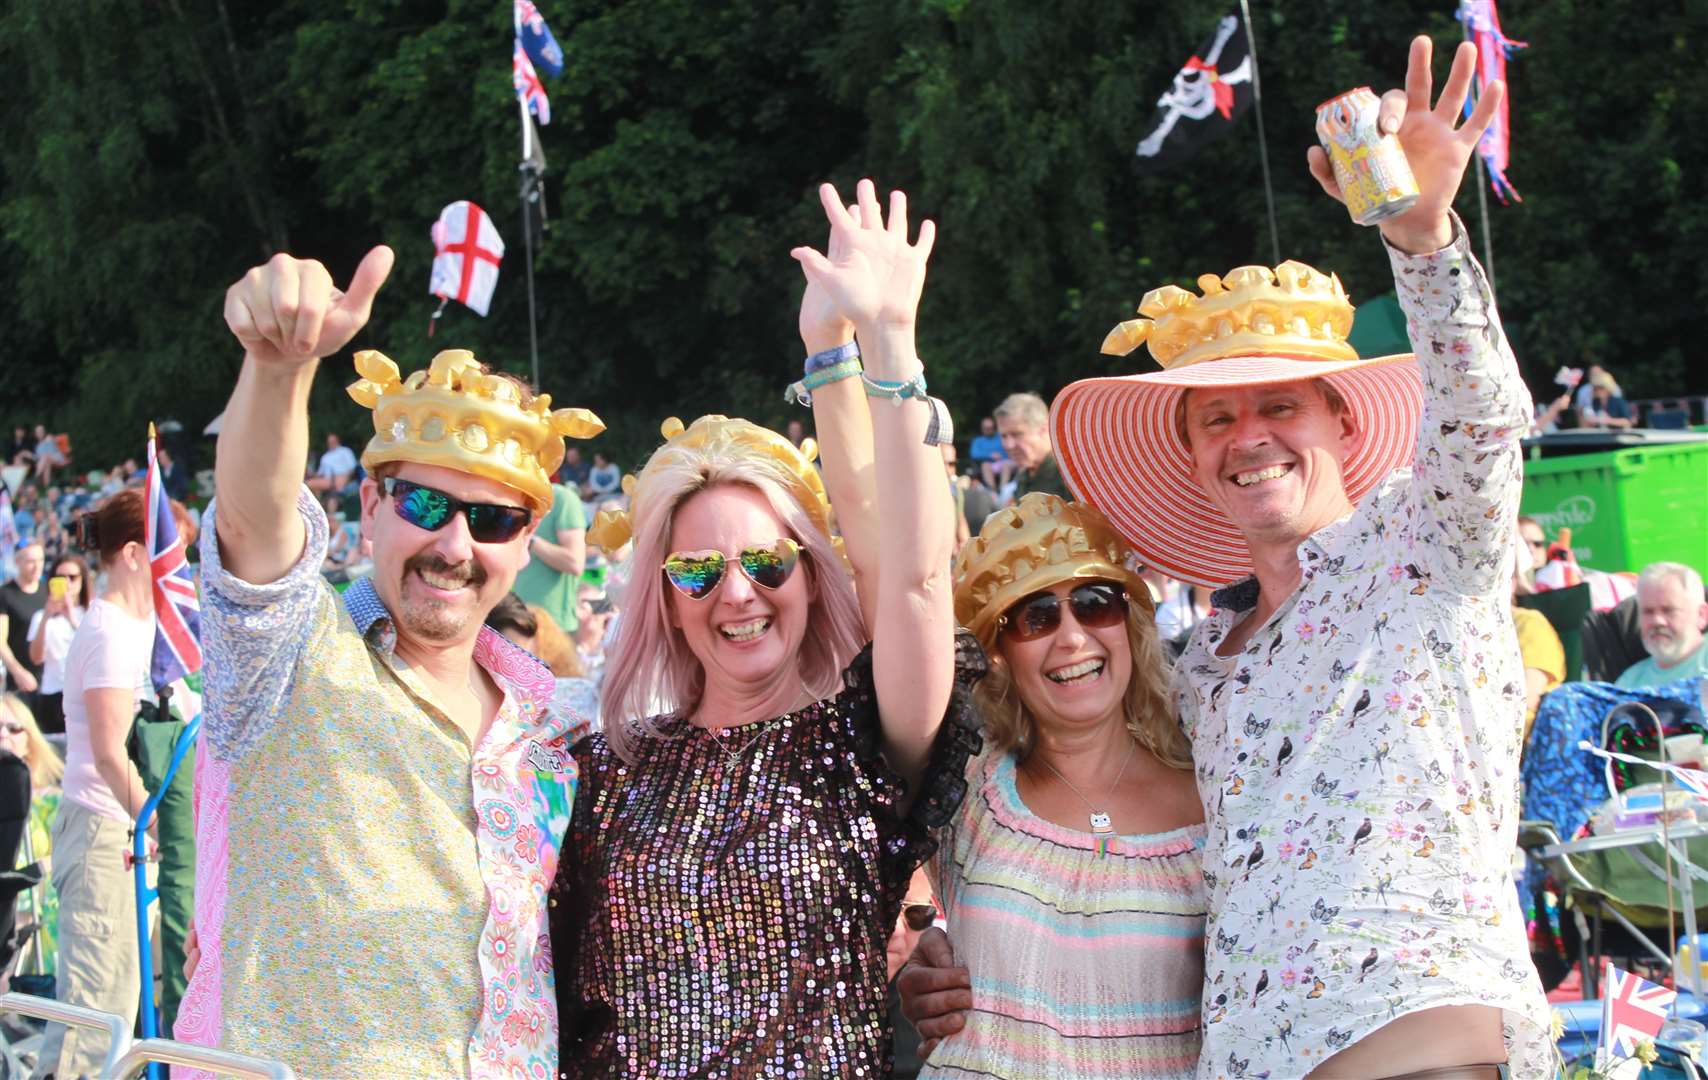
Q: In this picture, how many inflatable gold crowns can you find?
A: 4